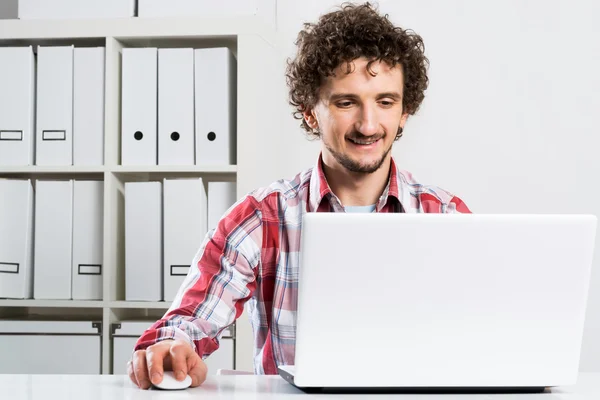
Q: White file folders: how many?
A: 12